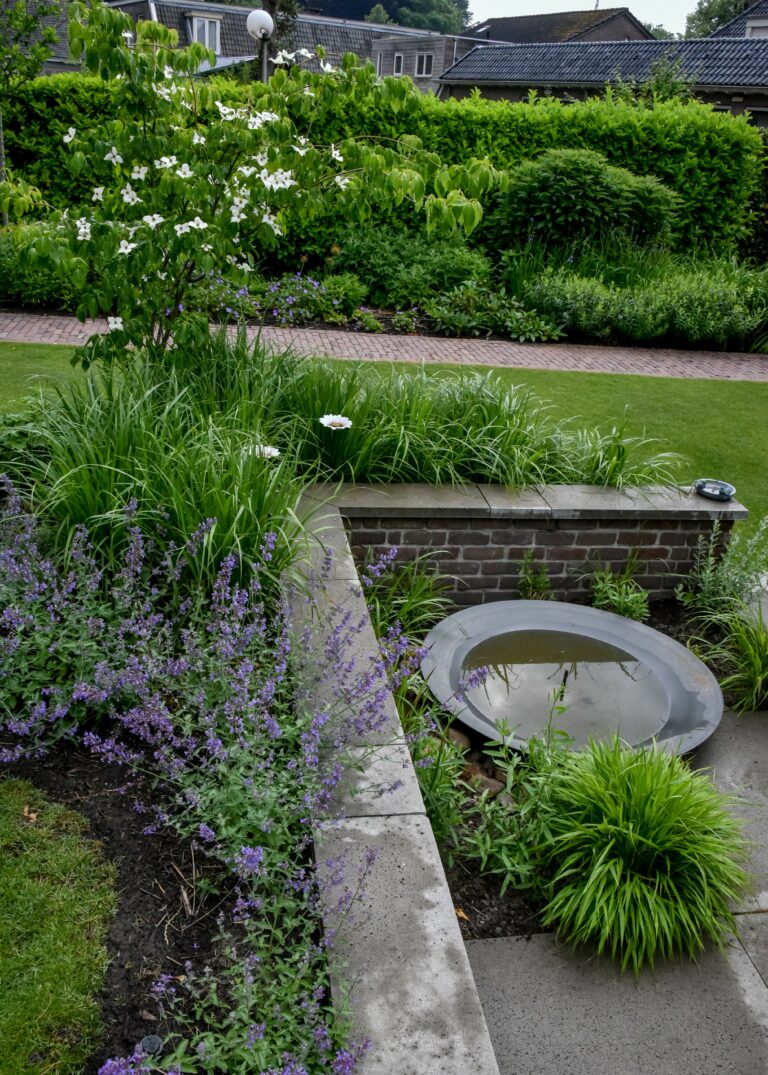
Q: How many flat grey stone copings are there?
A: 7